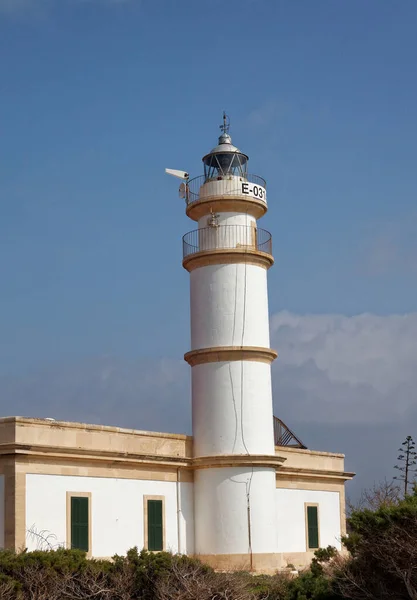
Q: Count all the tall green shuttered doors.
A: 3